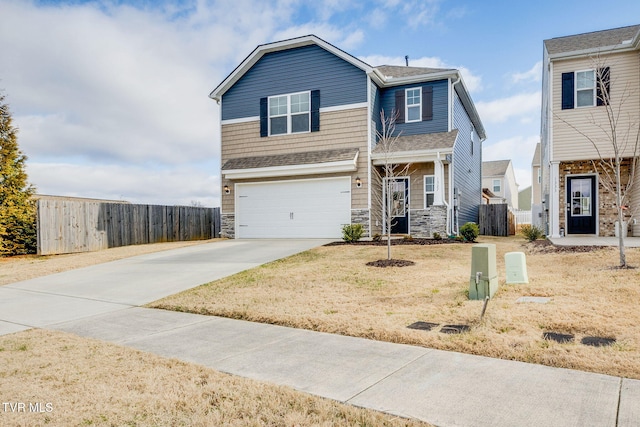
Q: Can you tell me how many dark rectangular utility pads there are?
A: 4